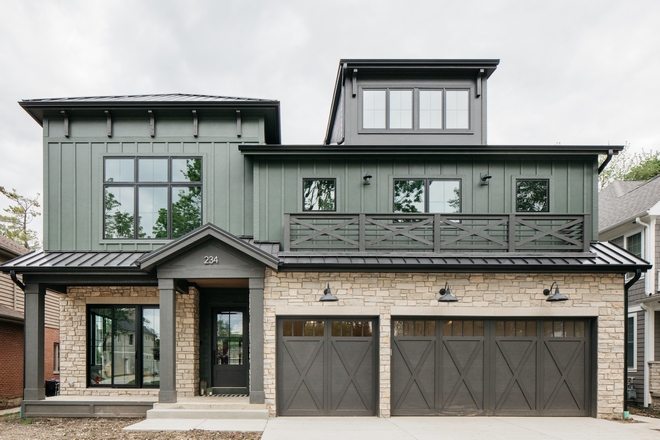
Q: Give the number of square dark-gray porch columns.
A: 3